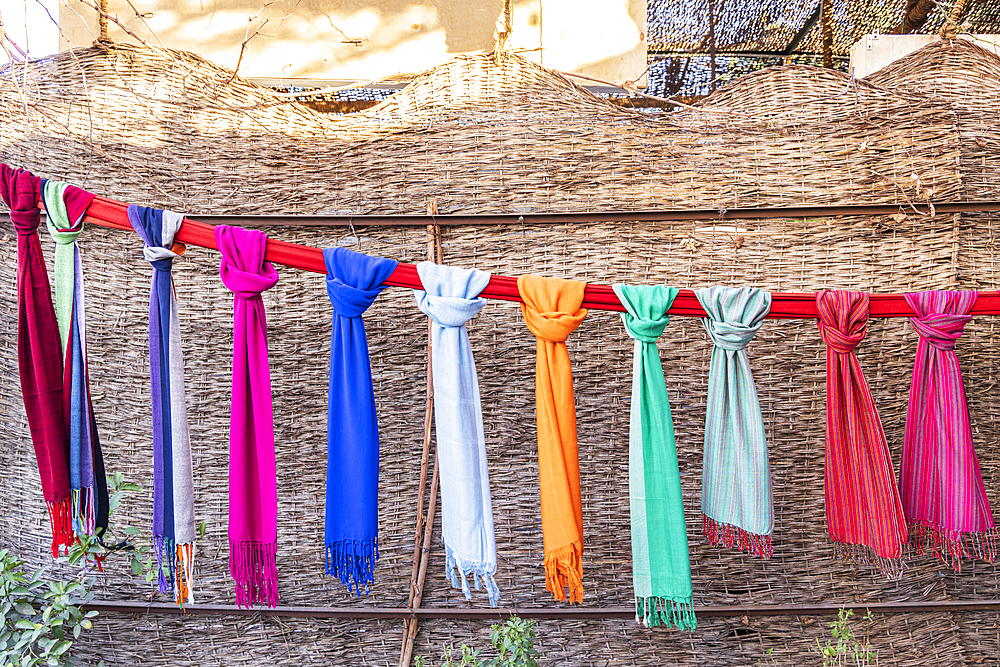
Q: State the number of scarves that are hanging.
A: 11